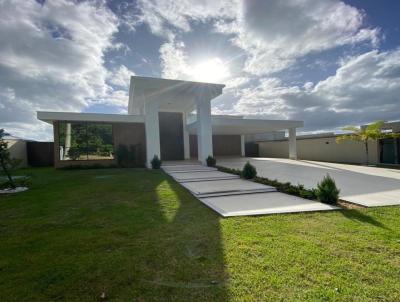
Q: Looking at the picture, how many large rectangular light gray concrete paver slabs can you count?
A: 4